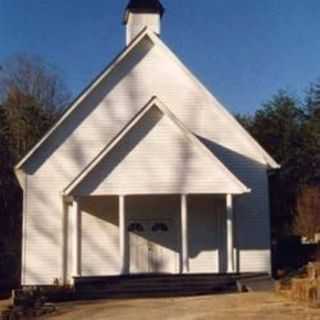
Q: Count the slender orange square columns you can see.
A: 0